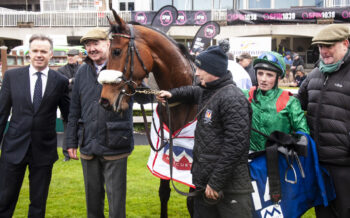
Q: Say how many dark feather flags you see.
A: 2